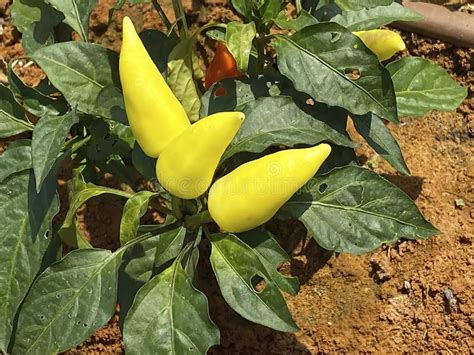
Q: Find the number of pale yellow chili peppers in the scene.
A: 4